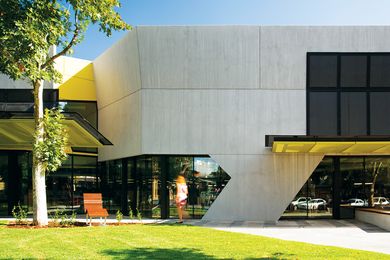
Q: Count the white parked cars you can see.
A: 4